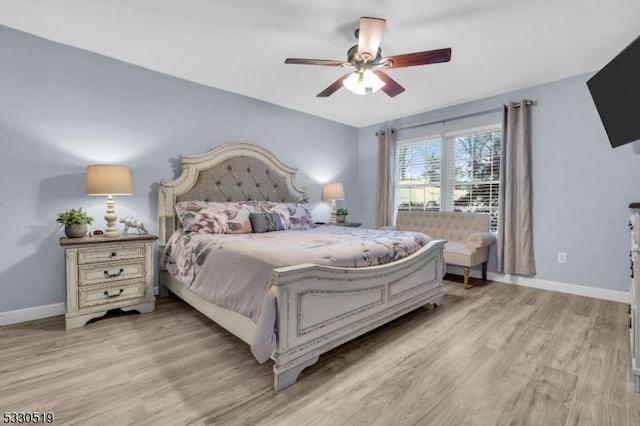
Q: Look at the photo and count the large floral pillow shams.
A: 2